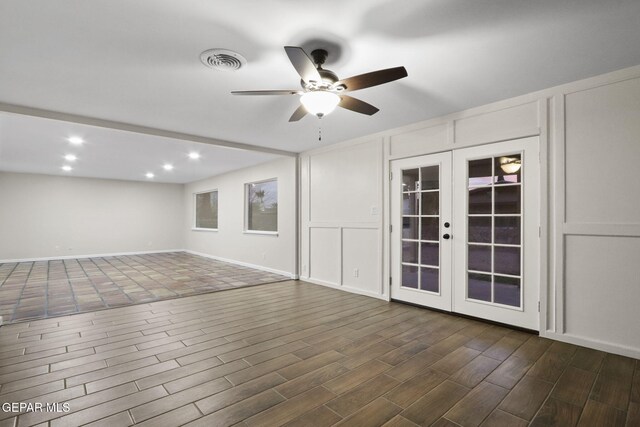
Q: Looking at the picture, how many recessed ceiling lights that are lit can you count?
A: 6